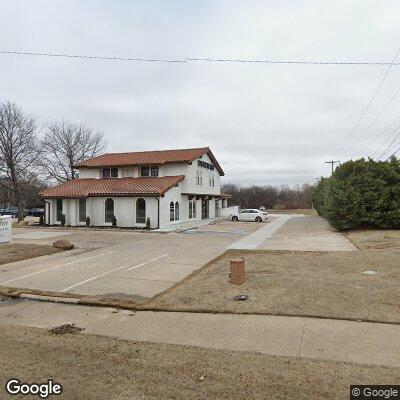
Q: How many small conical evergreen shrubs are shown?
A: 5